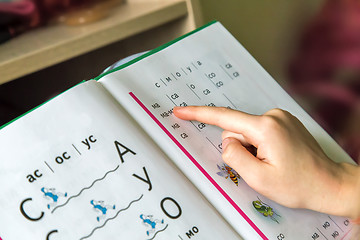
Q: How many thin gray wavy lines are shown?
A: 3